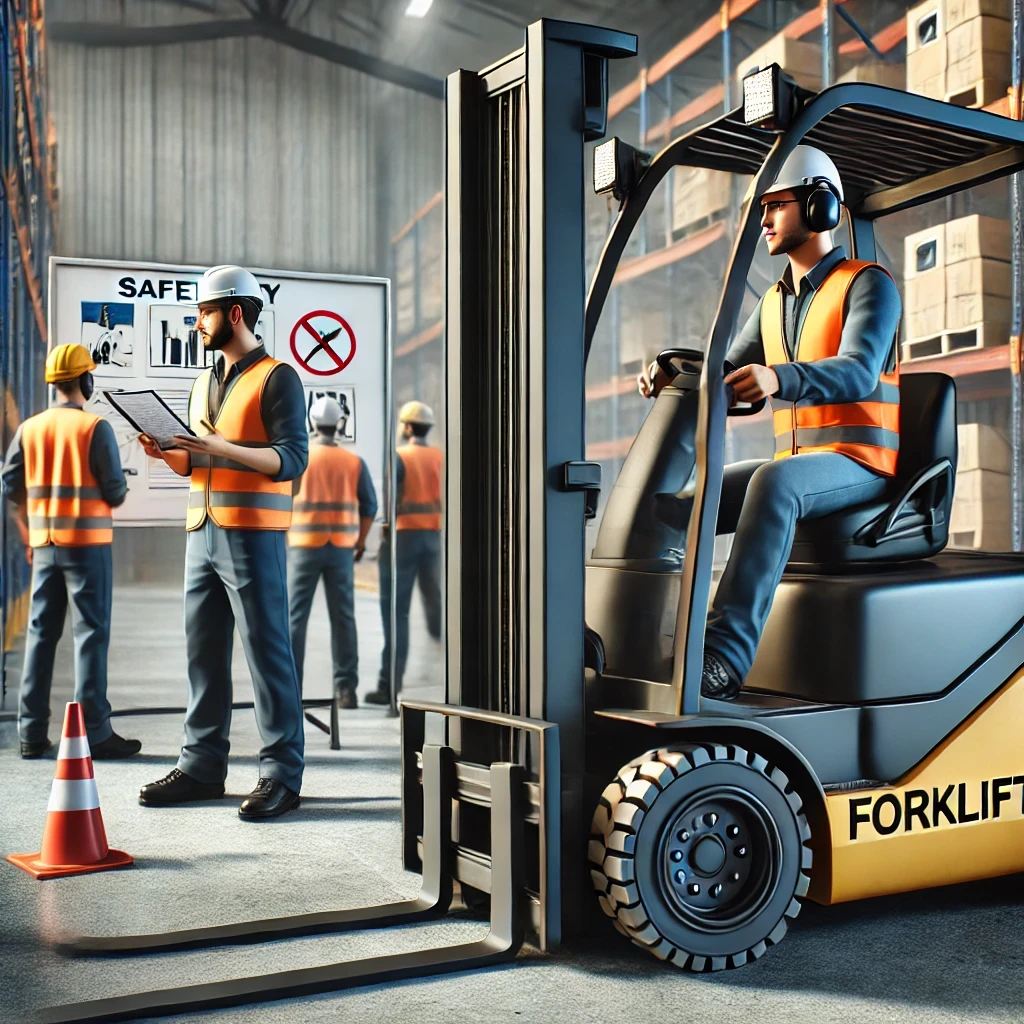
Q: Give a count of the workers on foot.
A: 4